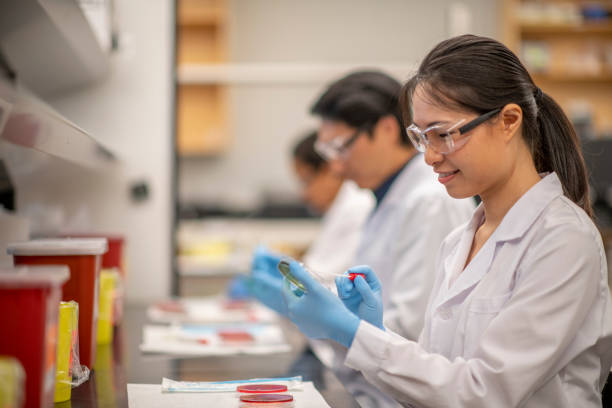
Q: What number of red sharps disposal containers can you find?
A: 3